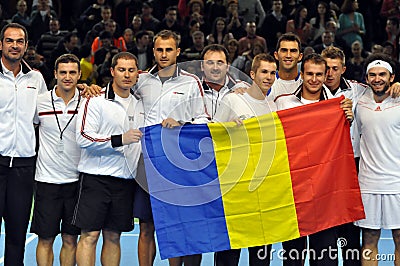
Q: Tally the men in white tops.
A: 10